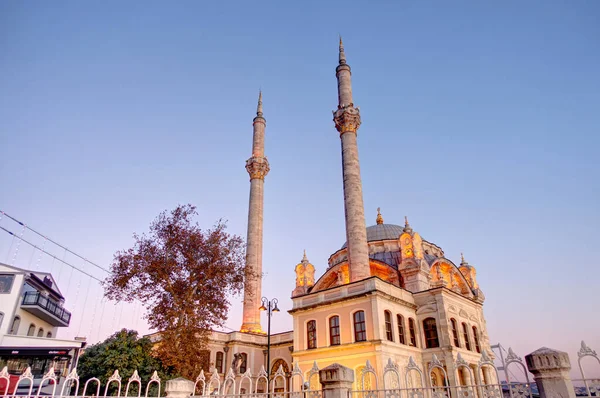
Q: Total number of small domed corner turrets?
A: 3